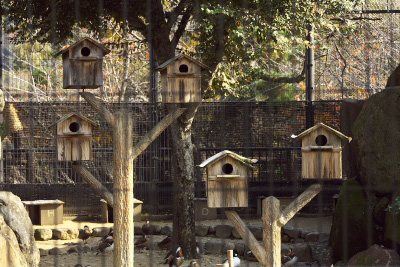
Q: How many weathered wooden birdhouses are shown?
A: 5